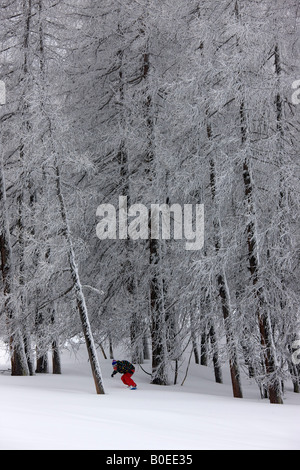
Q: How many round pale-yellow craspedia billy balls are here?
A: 0